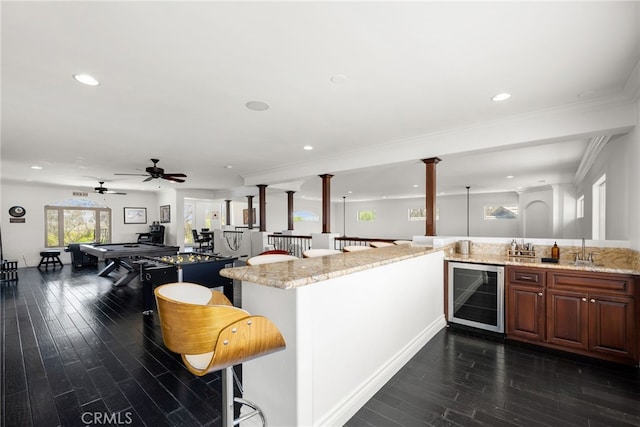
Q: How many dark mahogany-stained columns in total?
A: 6